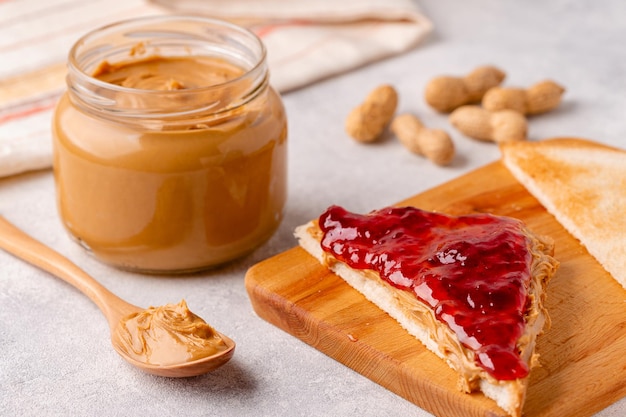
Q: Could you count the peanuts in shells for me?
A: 5